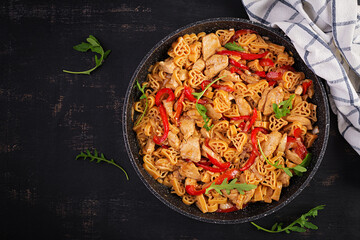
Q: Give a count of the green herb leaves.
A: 9